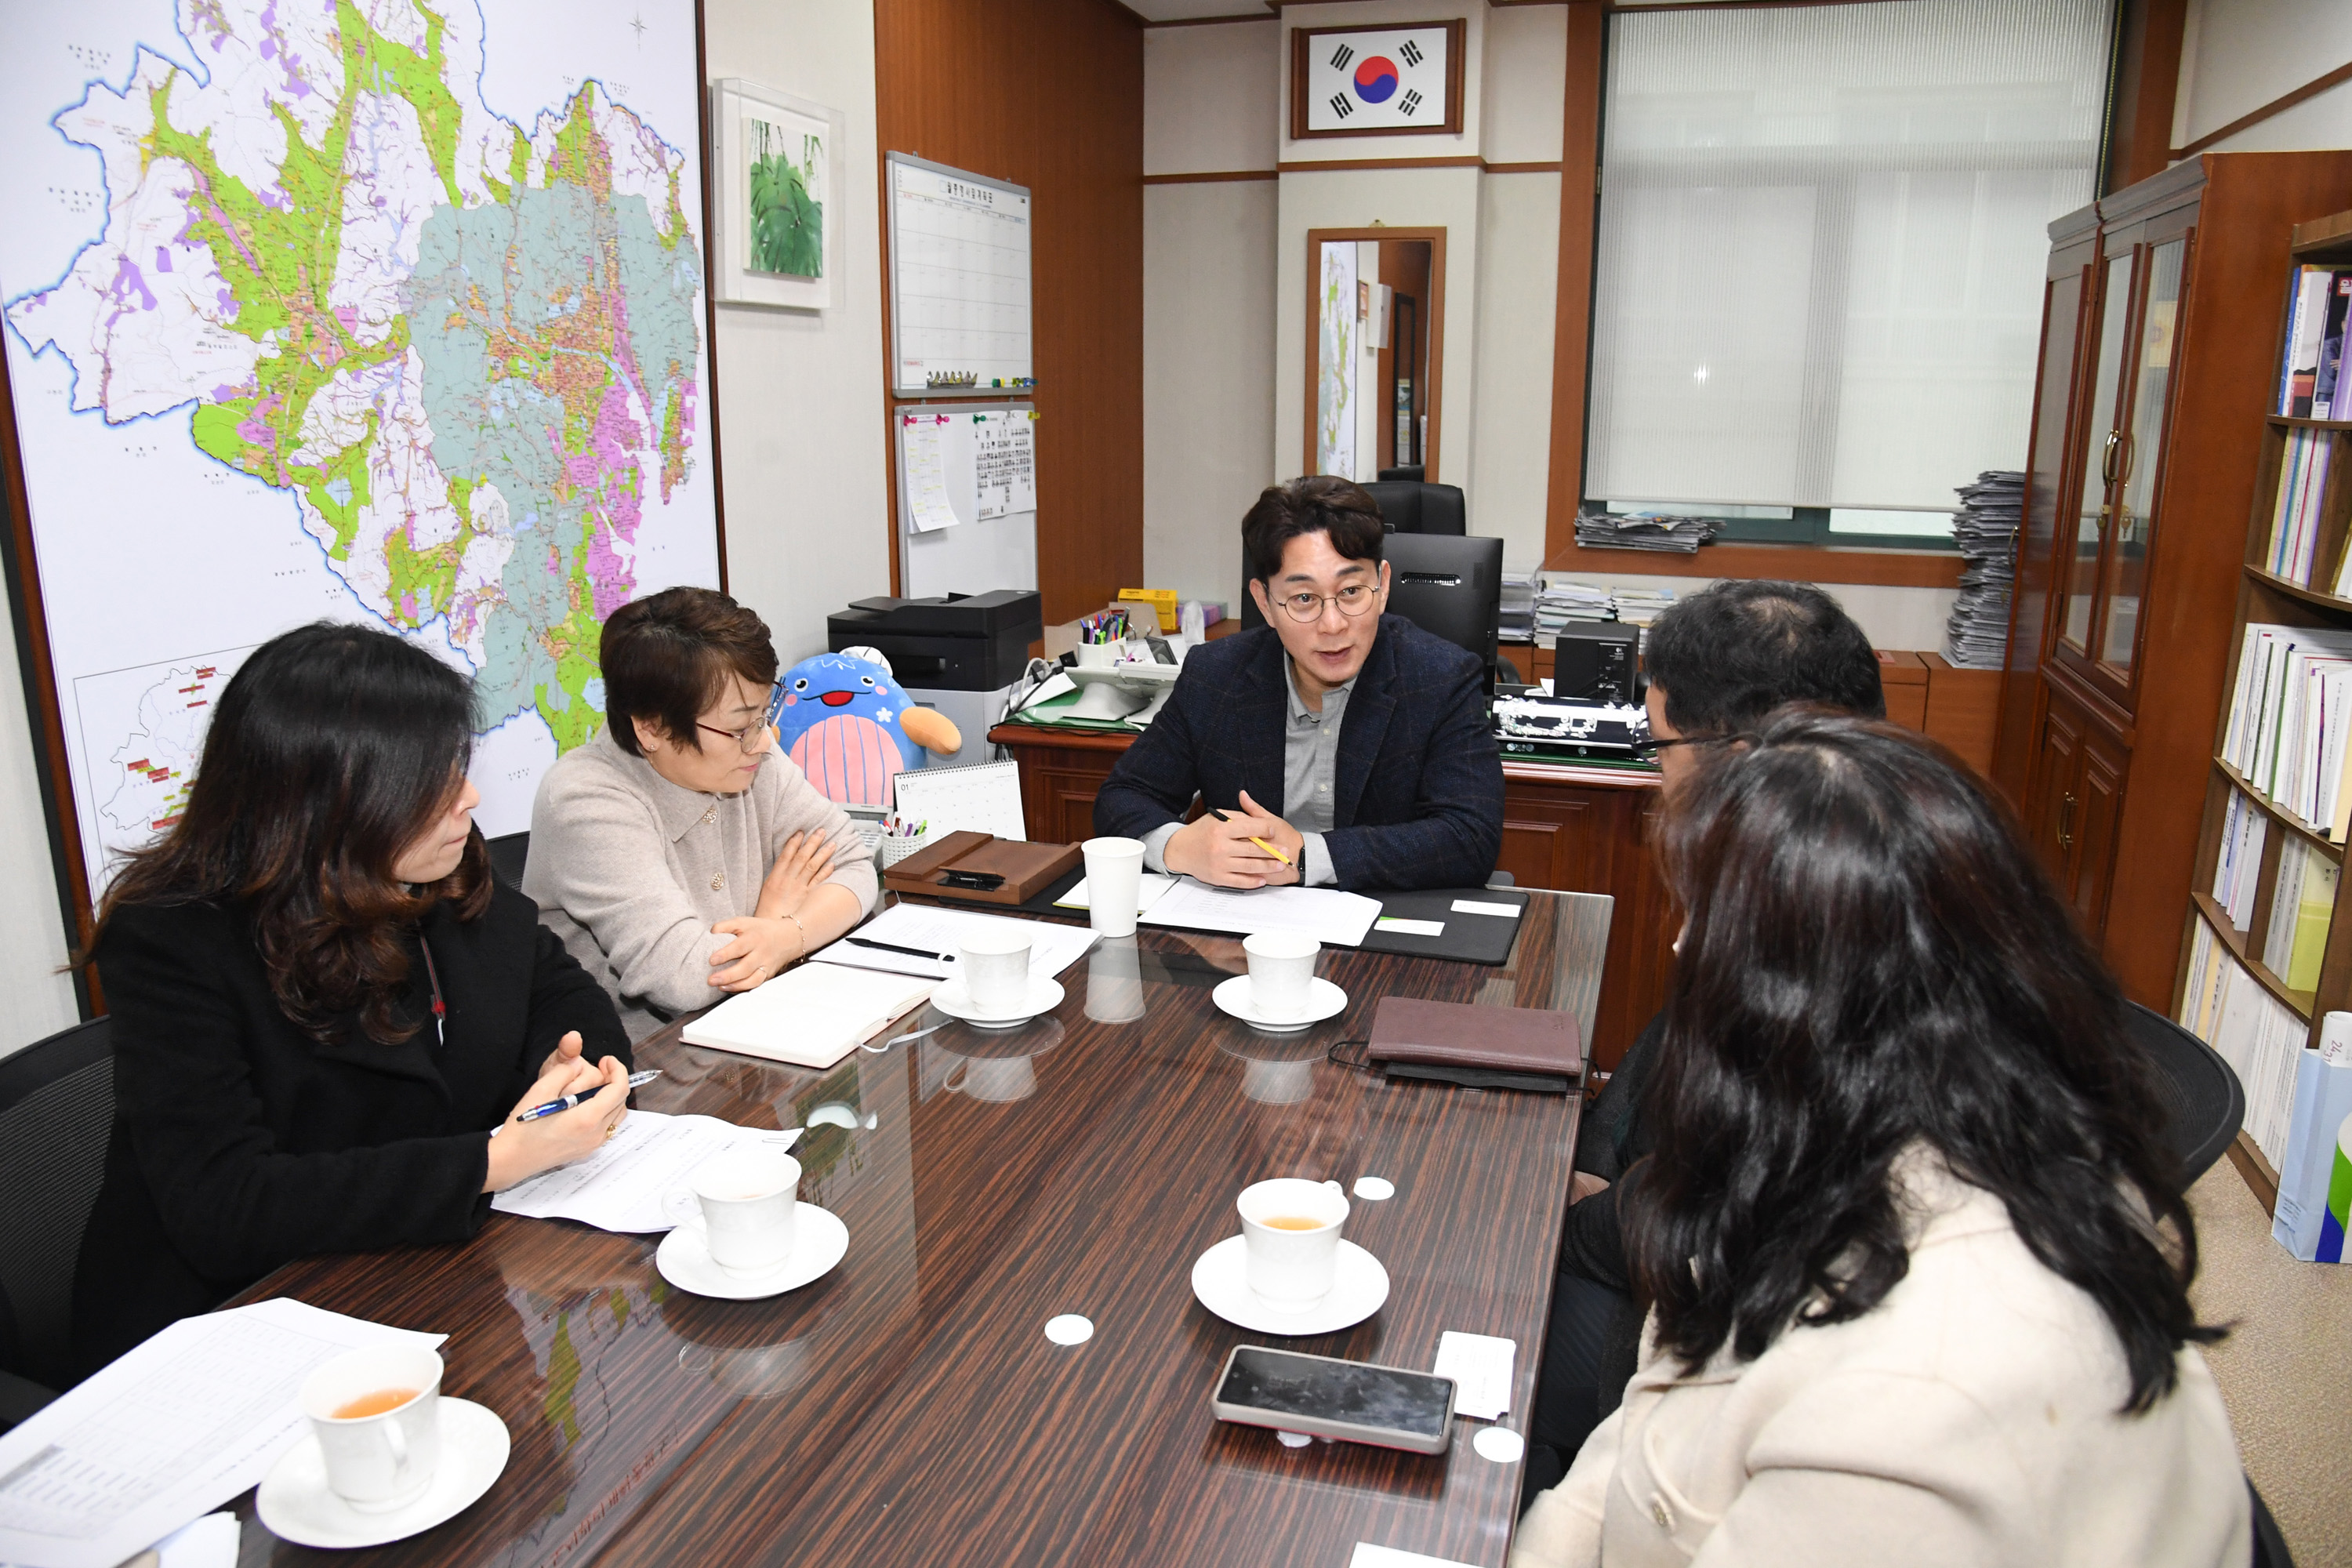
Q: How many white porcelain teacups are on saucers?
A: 5